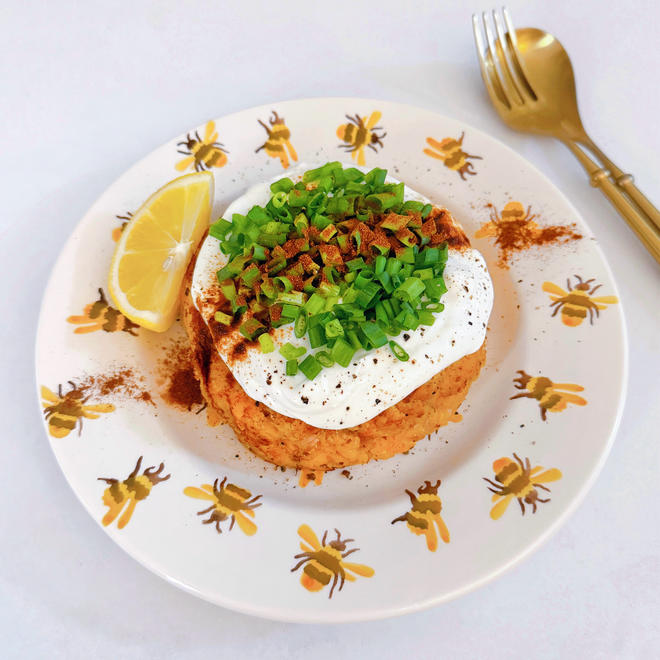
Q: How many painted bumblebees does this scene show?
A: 15